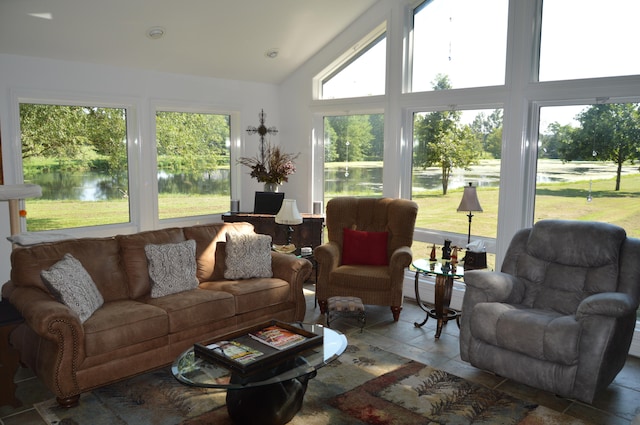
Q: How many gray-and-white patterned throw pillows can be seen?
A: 3